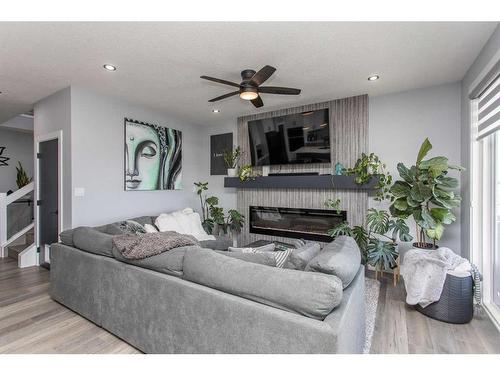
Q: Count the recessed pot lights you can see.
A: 3